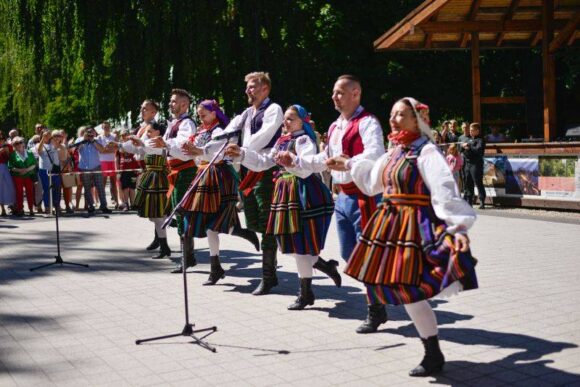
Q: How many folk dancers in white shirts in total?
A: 8